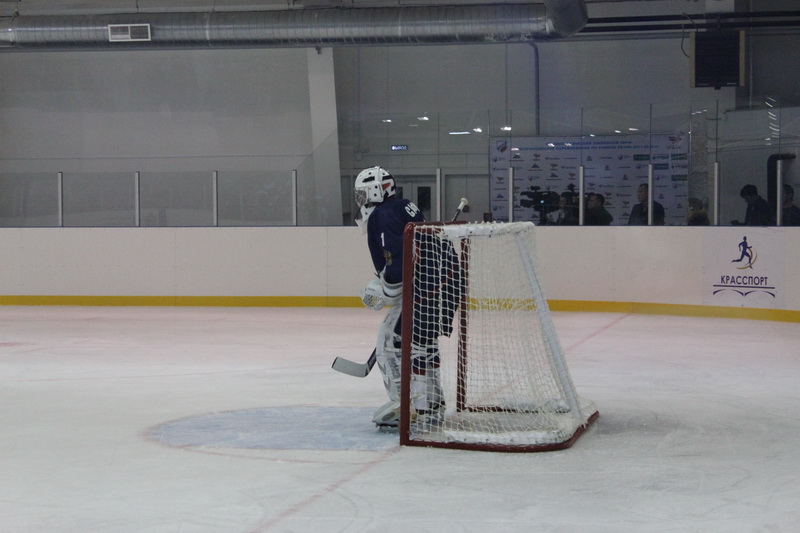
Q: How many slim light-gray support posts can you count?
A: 10